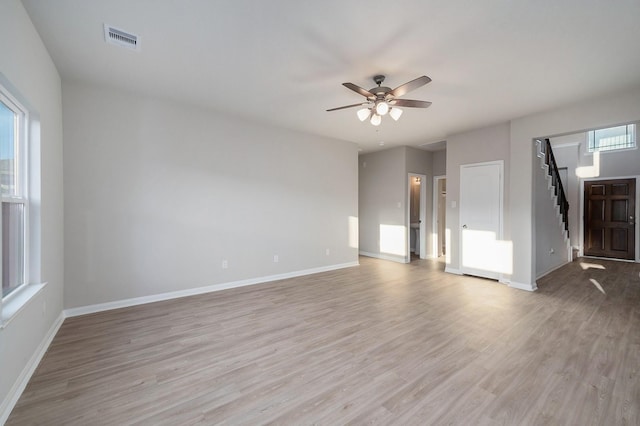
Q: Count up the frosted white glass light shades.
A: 4